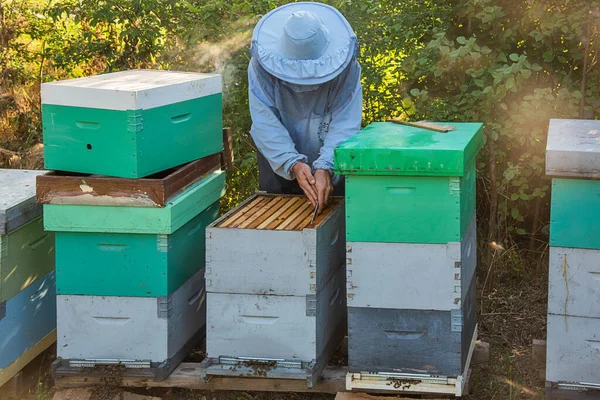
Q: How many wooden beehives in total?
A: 5